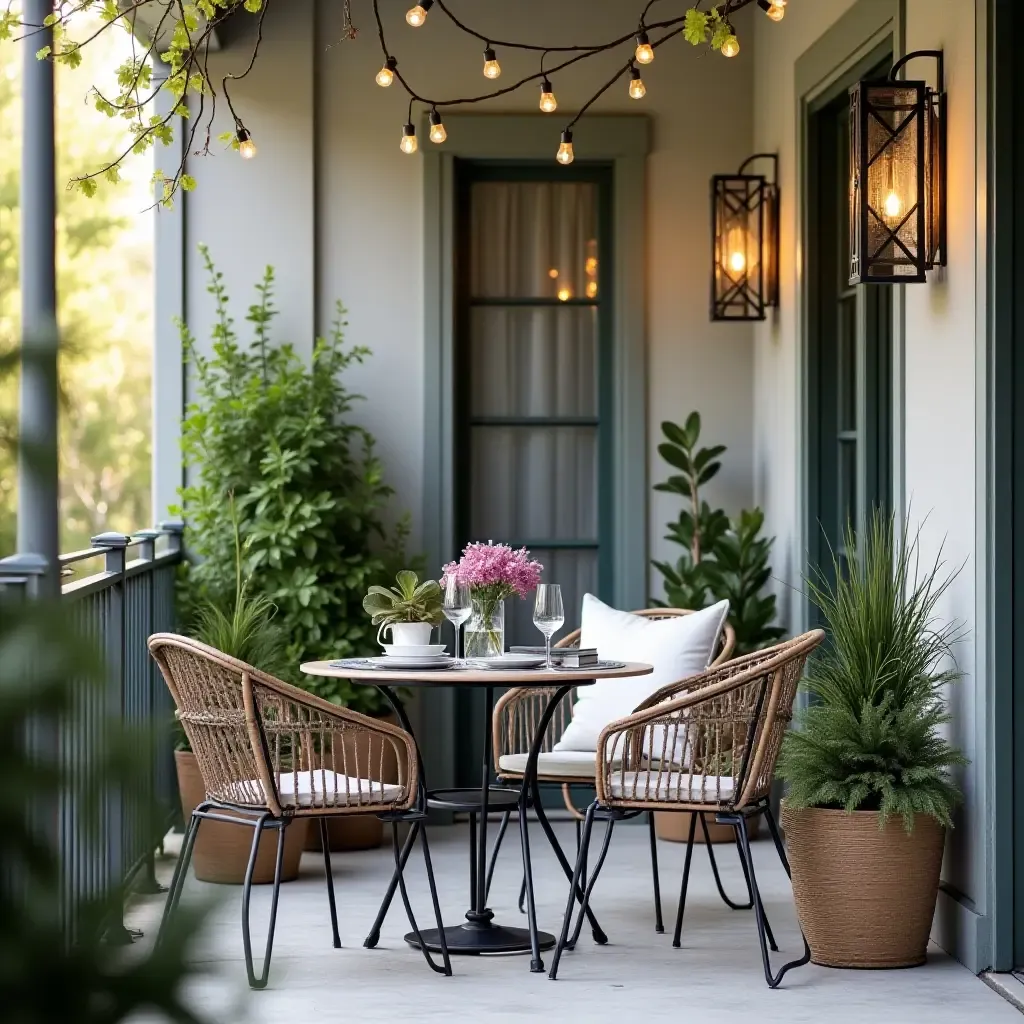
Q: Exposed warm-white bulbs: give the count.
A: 12